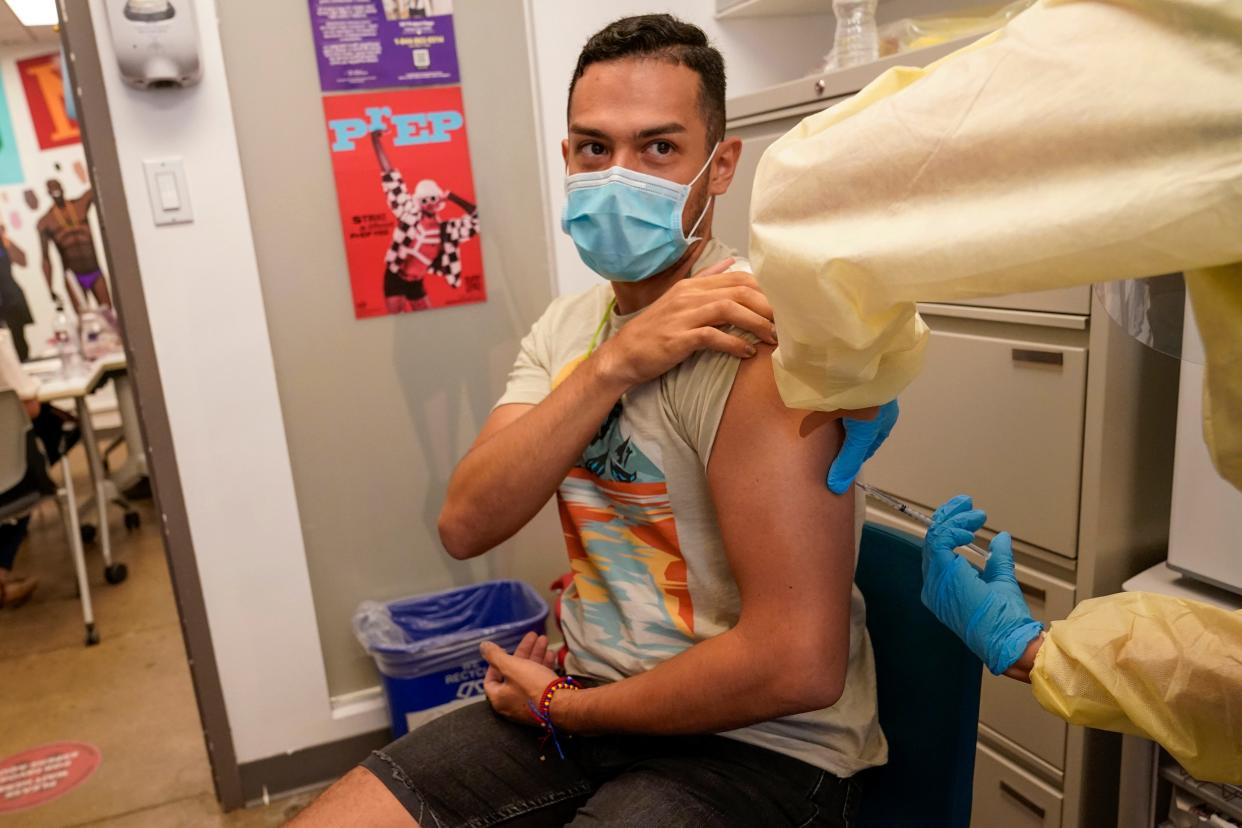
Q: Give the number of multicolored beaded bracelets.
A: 1